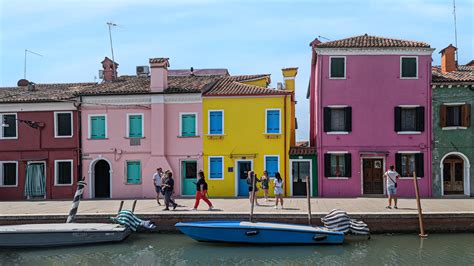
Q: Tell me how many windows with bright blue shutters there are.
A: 4